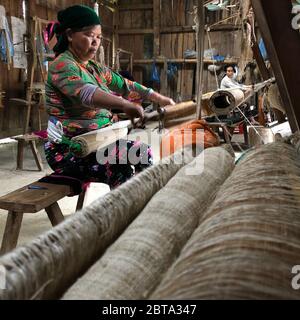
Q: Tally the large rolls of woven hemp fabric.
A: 3